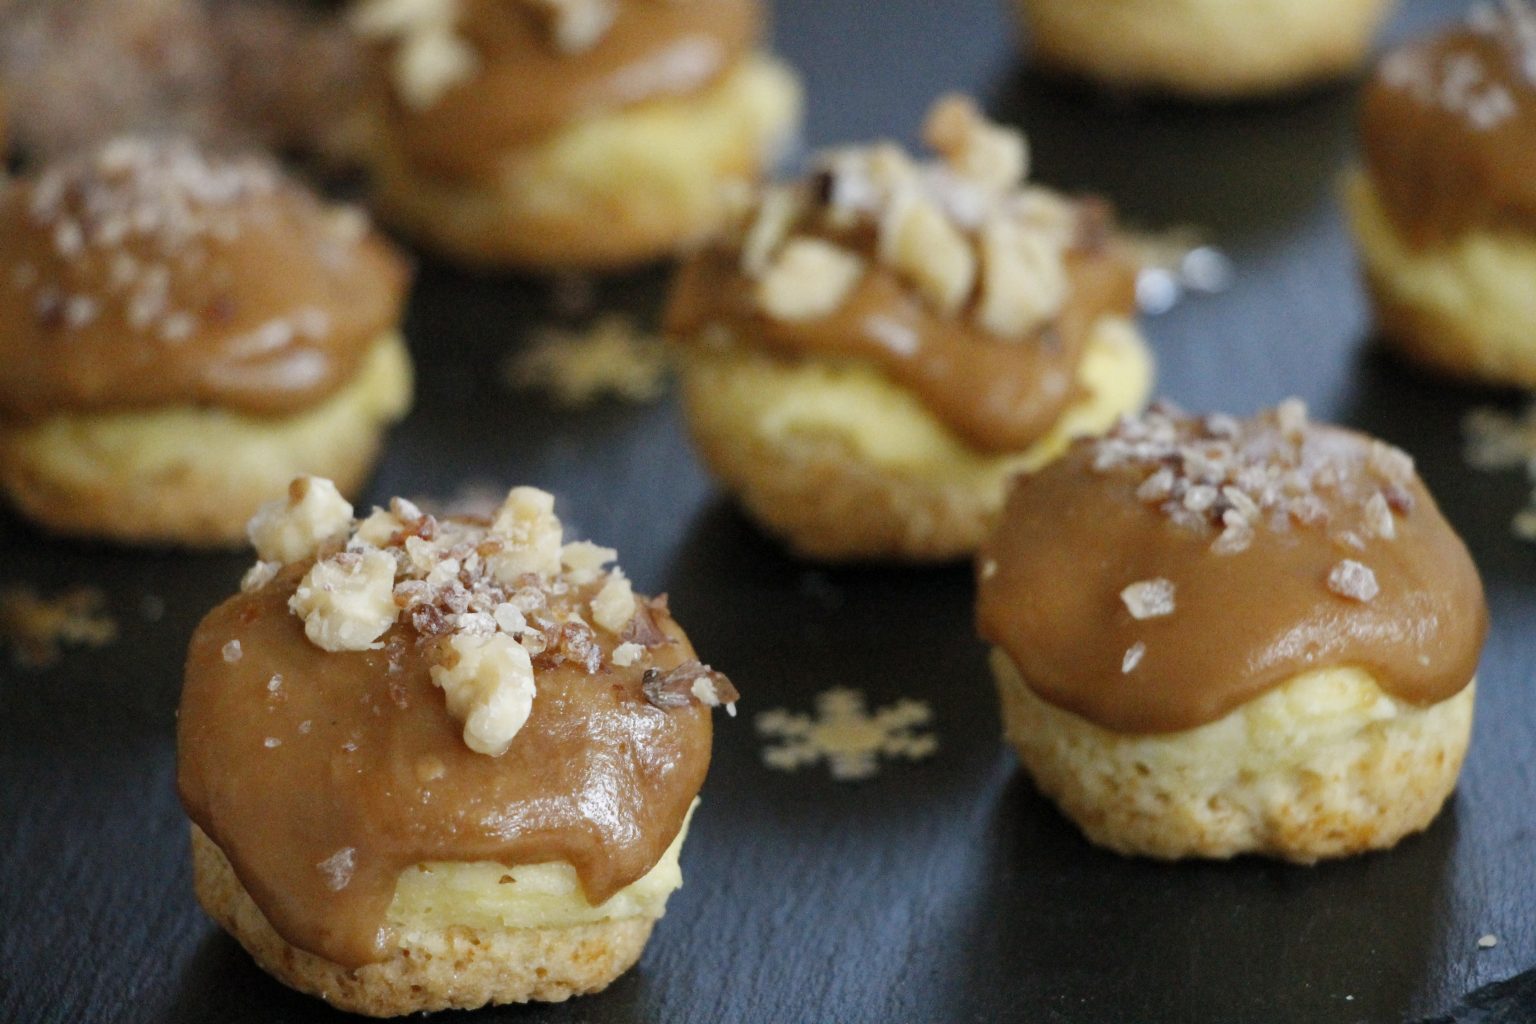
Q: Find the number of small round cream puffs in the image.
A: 7